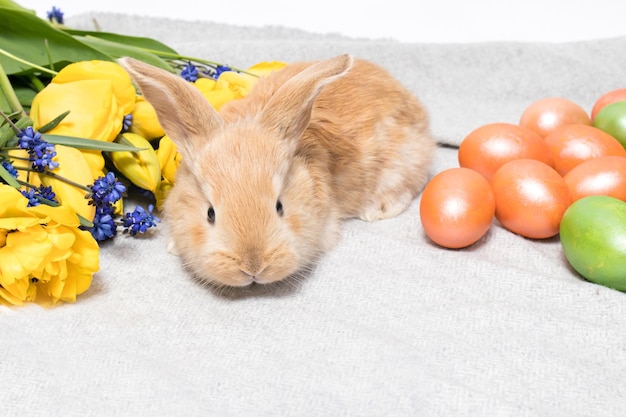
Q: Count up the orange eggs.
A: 7